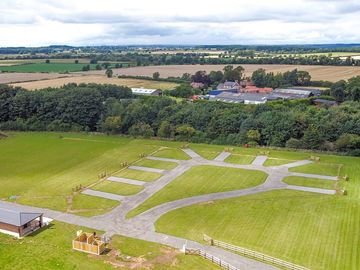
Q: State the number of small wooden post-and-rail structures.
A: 10